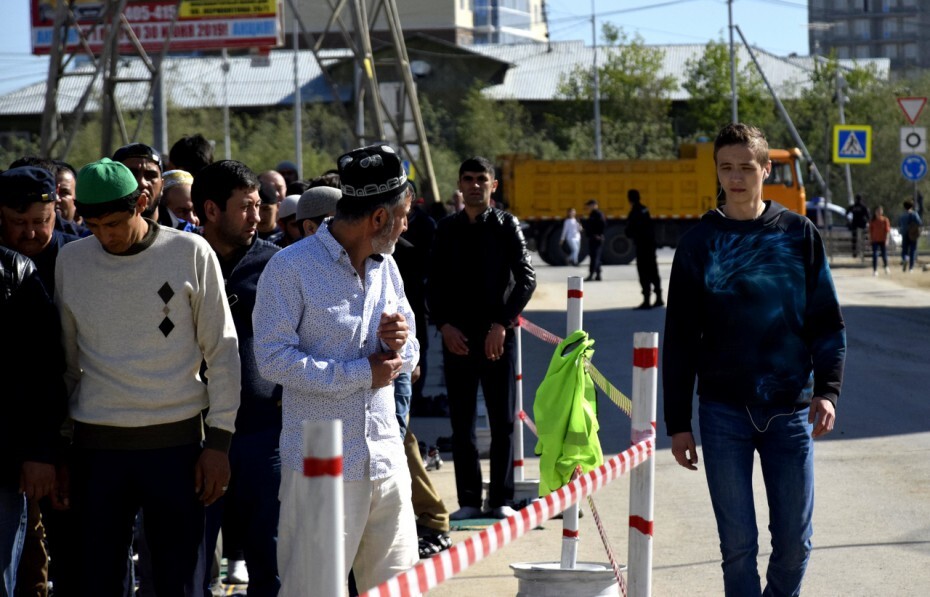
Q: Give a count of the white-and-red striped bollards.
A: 4